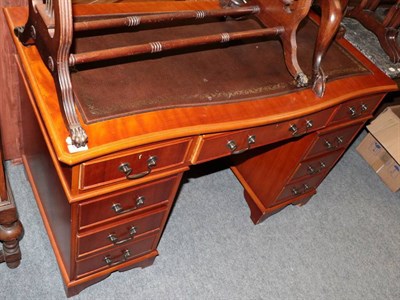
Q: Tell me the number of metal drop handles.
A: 10